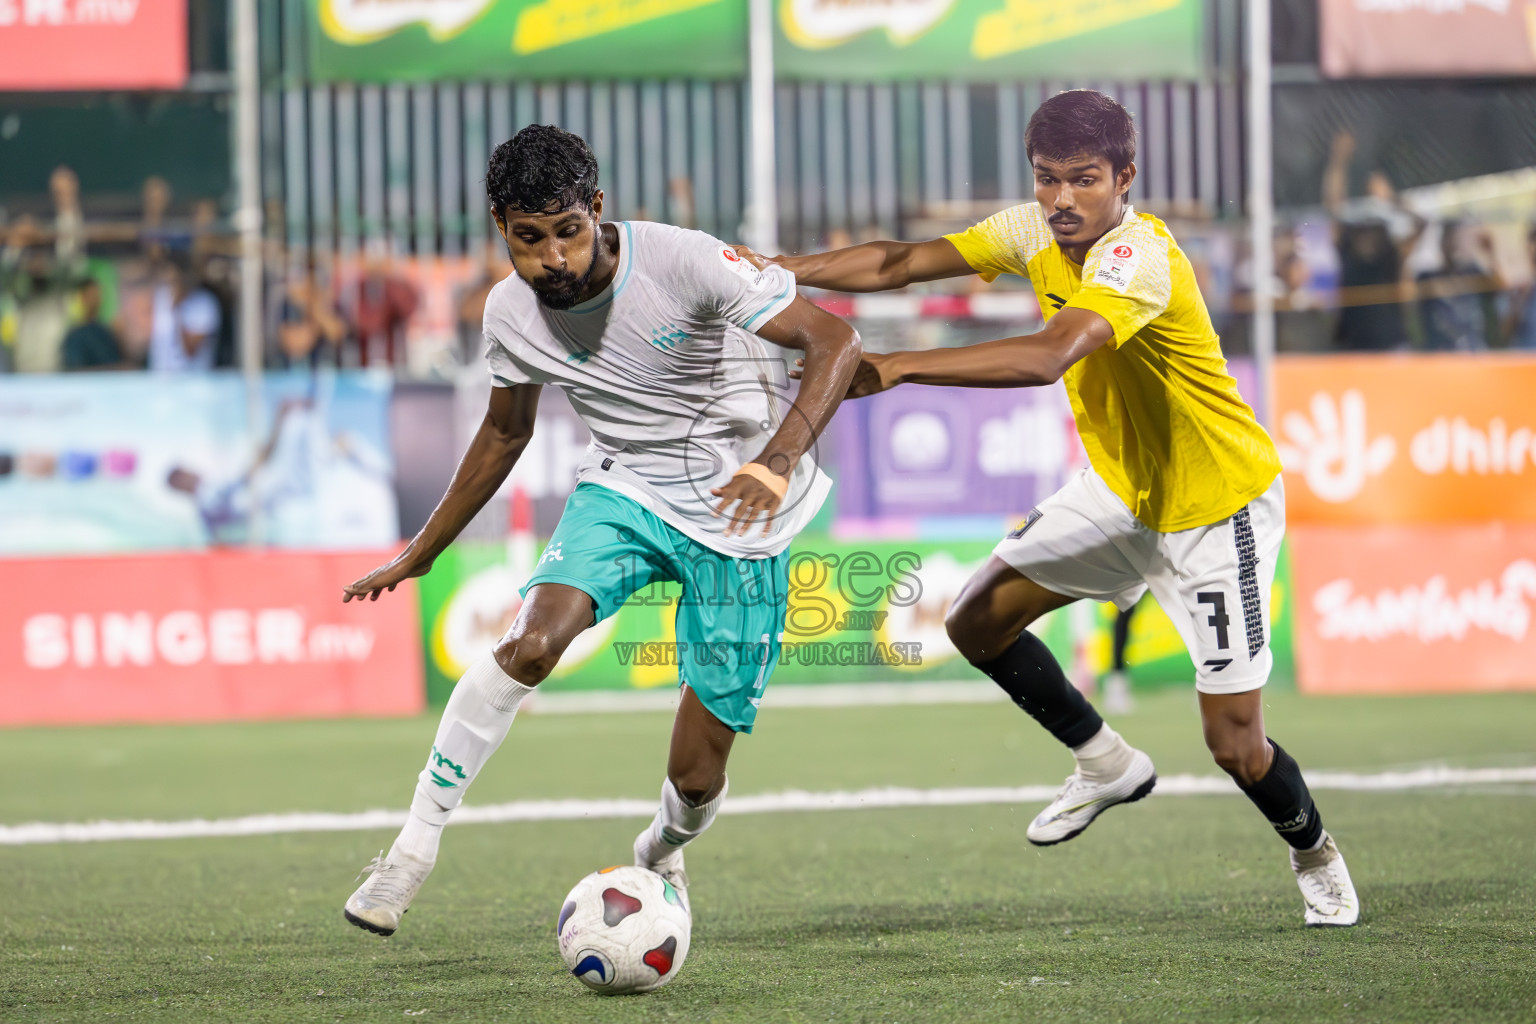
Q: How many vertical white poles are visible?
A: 3